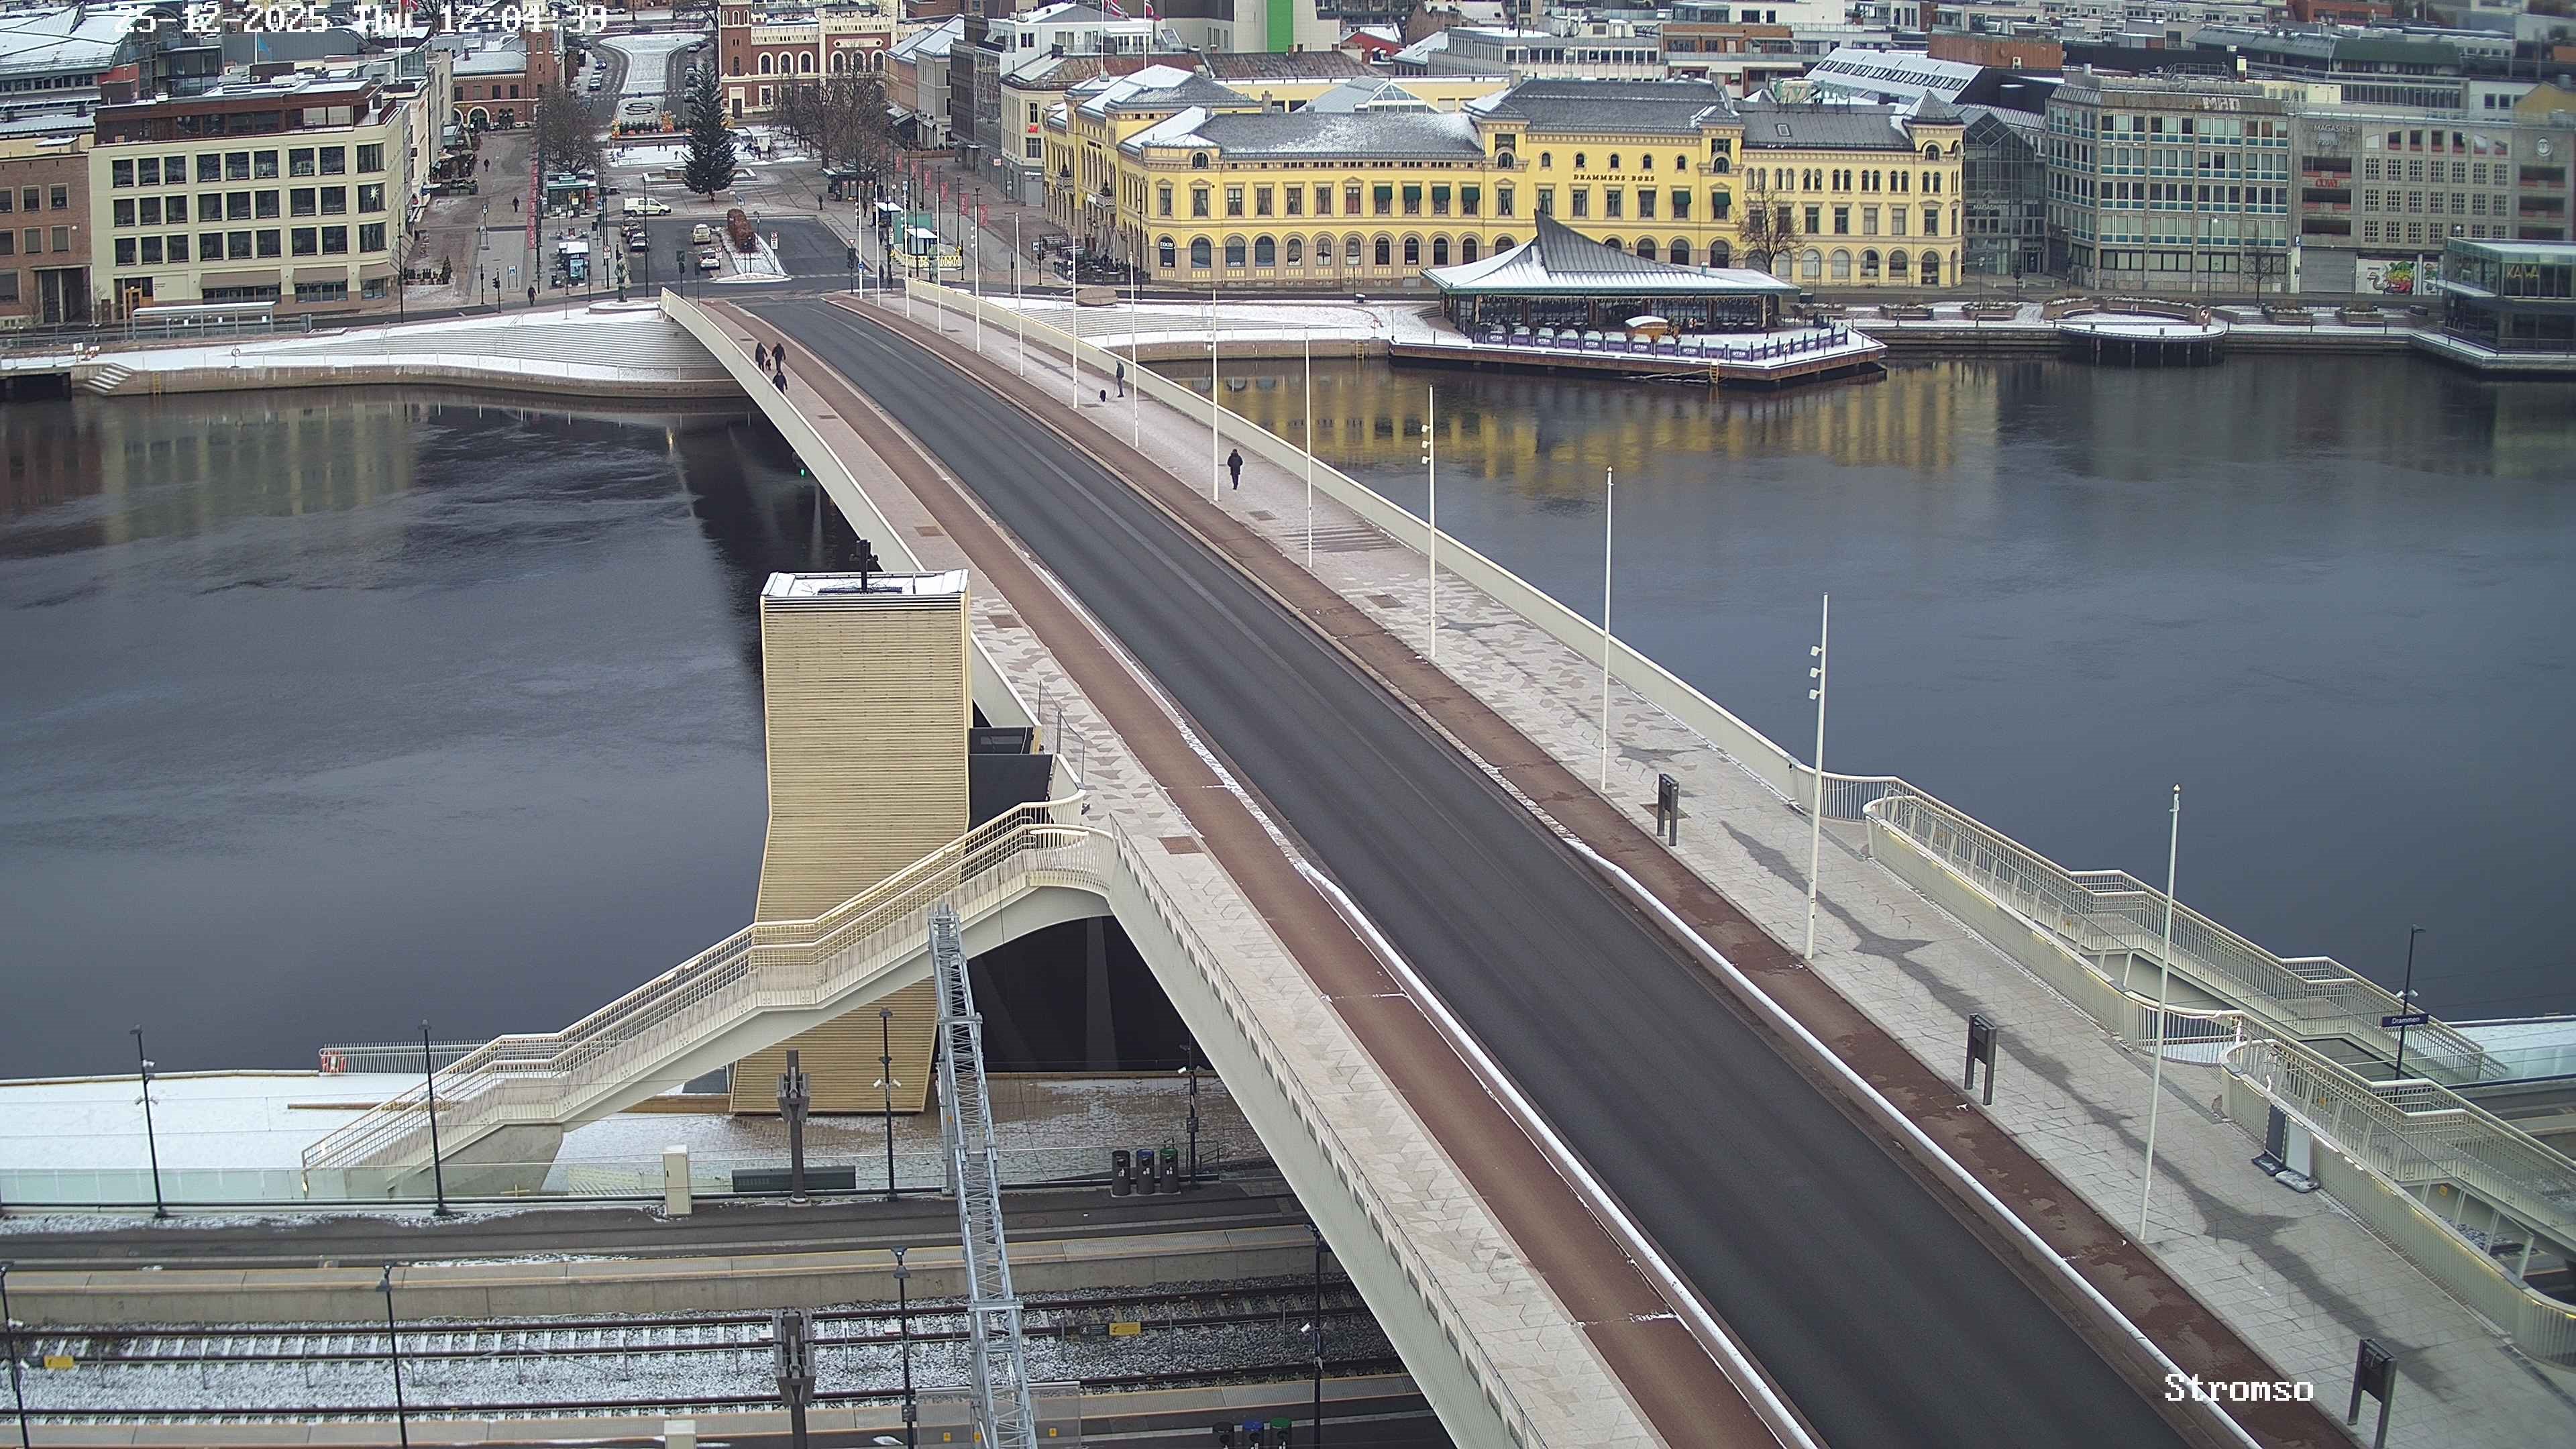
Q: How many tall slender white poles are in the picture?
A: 14